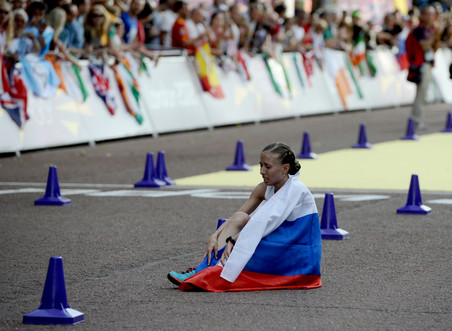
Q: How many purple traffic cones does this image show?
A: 12